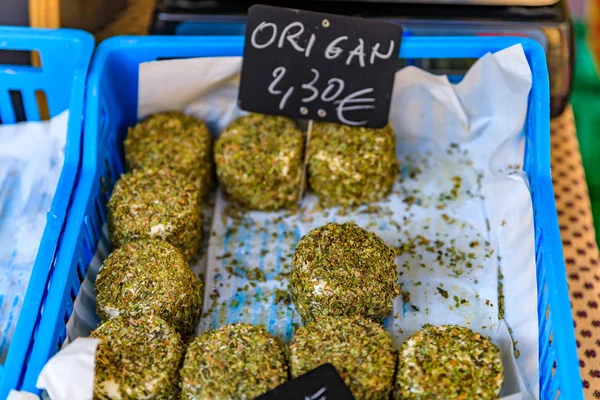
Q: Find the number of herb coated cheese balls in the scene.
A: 10